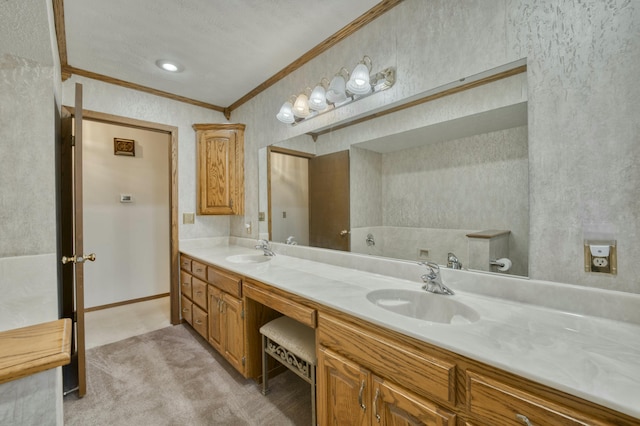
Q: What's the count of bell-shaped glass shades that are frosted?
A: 5